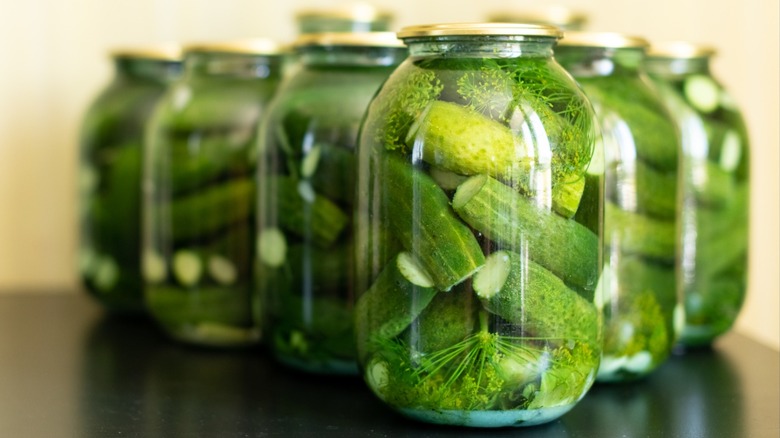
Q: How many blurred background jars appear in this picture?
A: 7